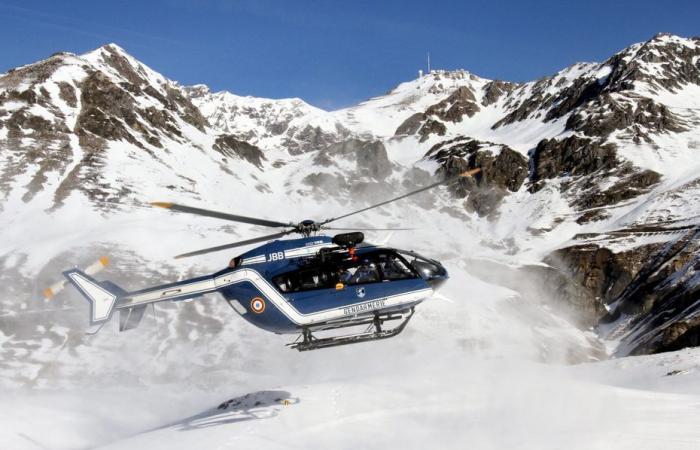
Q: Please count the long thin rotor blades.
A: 4